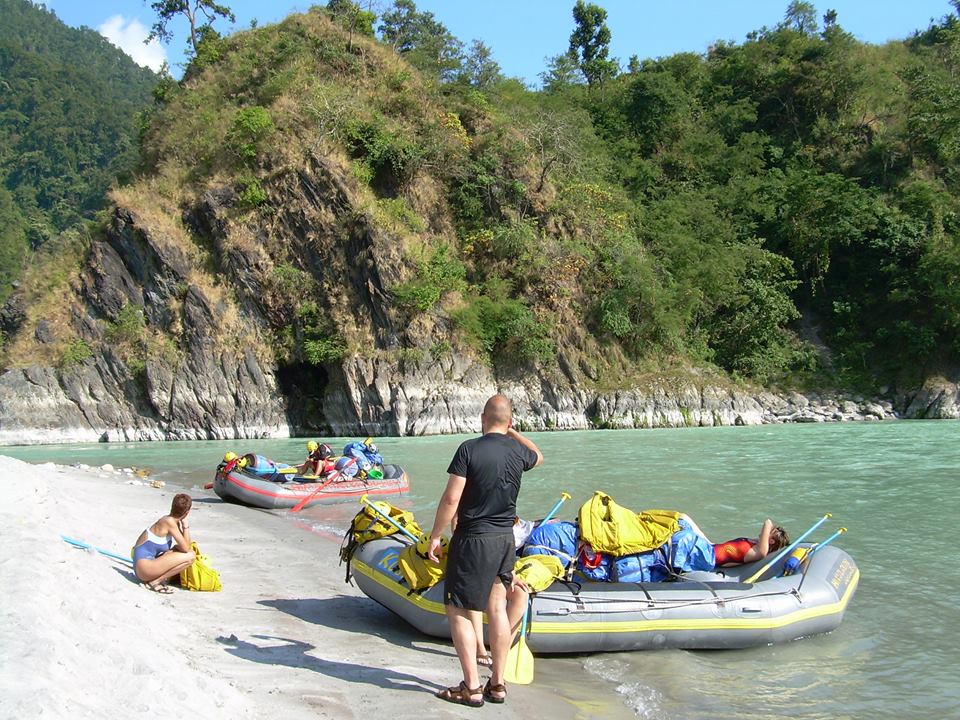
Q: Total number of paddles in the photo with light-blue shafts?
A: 6